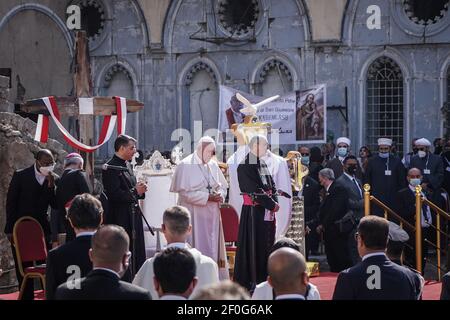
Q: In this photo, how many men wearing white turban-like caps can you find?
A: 3